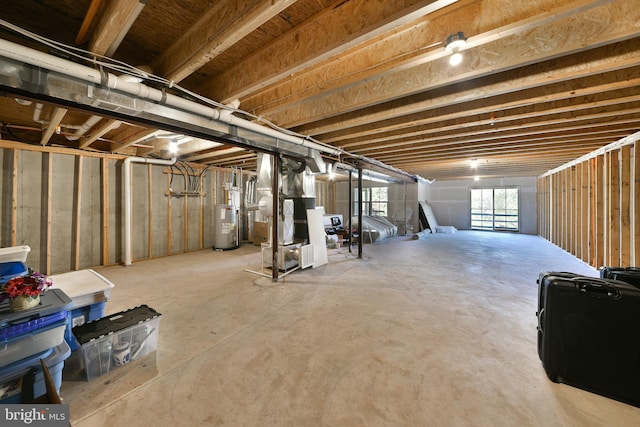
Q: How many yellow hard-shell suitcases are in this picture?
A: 0